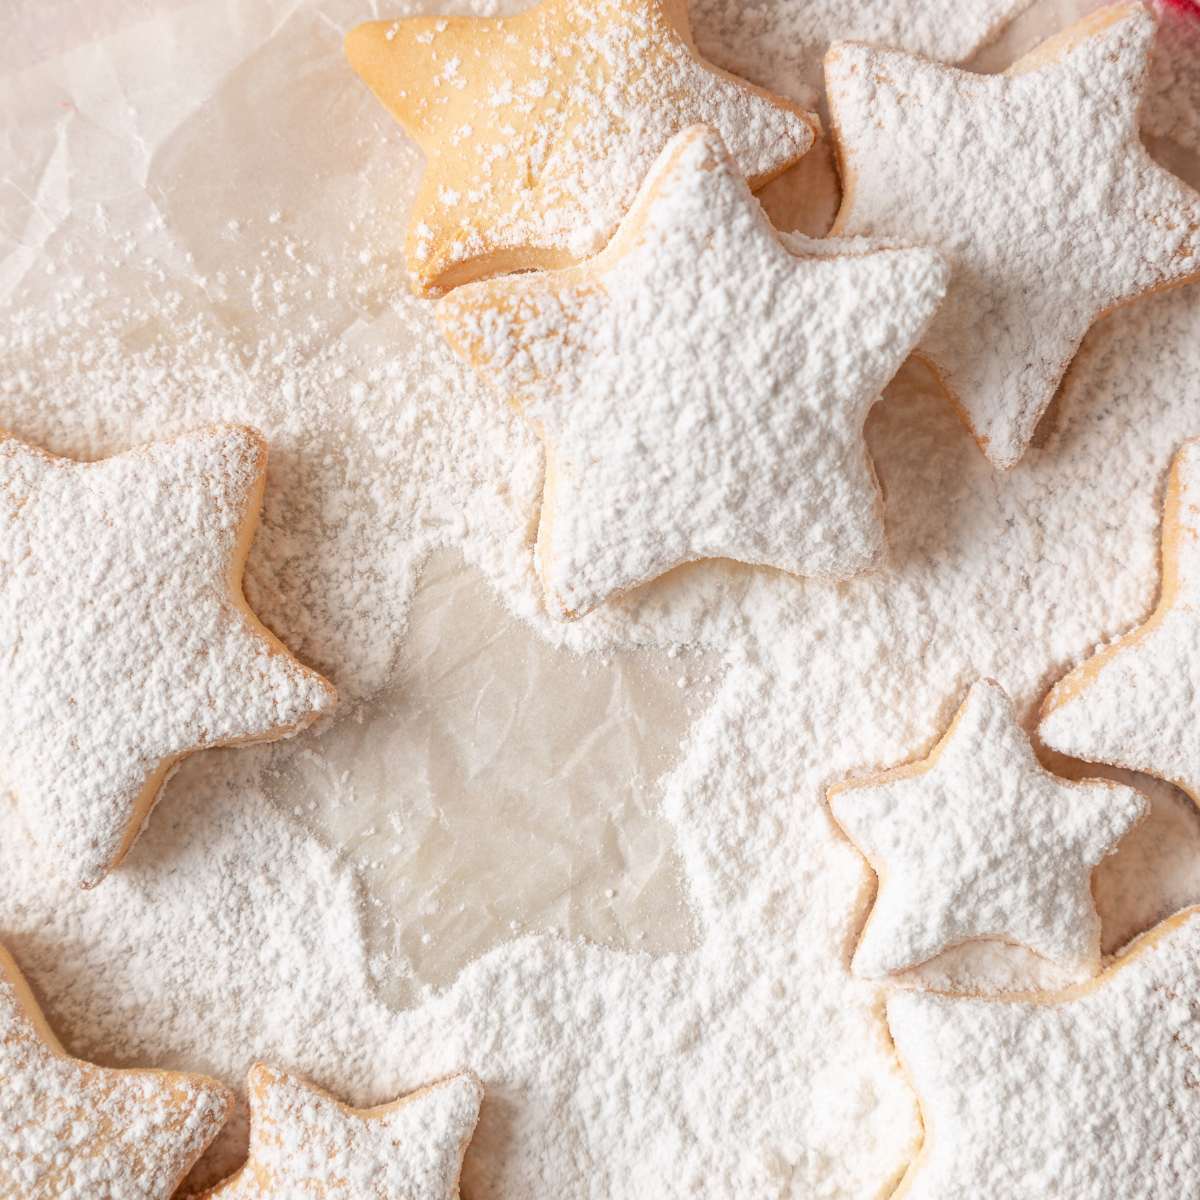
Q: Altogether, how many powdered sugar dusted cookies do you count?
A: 9